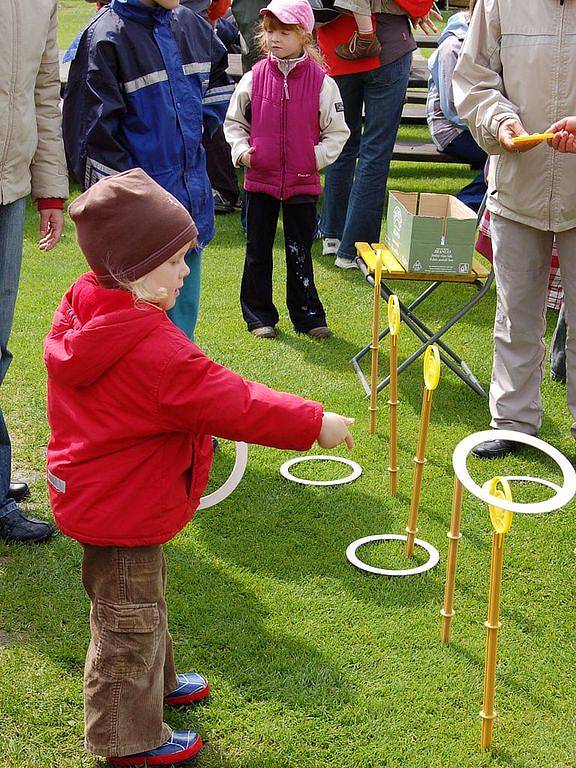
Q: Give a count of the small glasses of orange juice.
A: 0